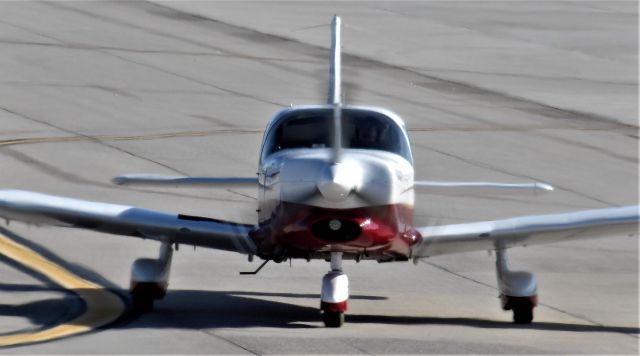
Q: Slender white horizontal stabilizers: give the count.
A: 2